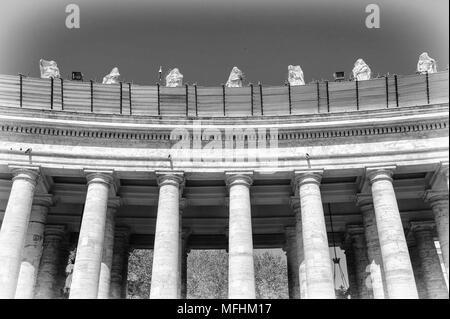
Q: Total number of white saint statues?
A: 7